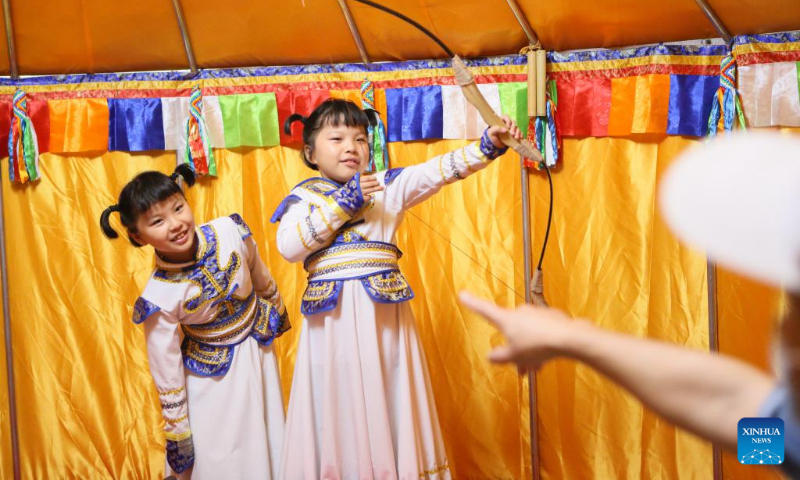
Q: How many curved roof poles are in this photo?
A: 5